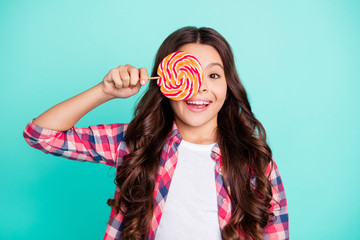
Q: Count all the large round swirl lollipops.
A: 1